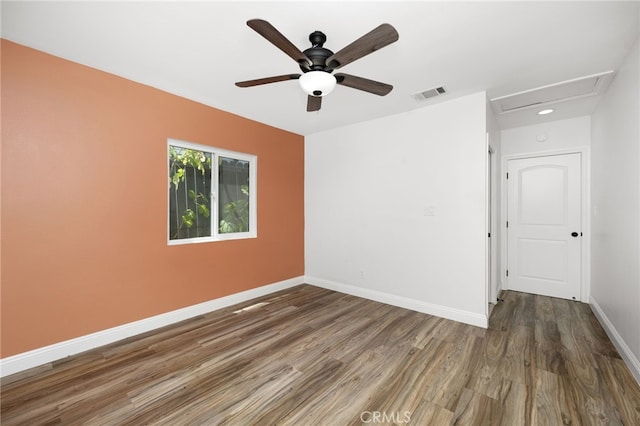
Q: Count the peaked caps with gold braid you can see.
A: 0